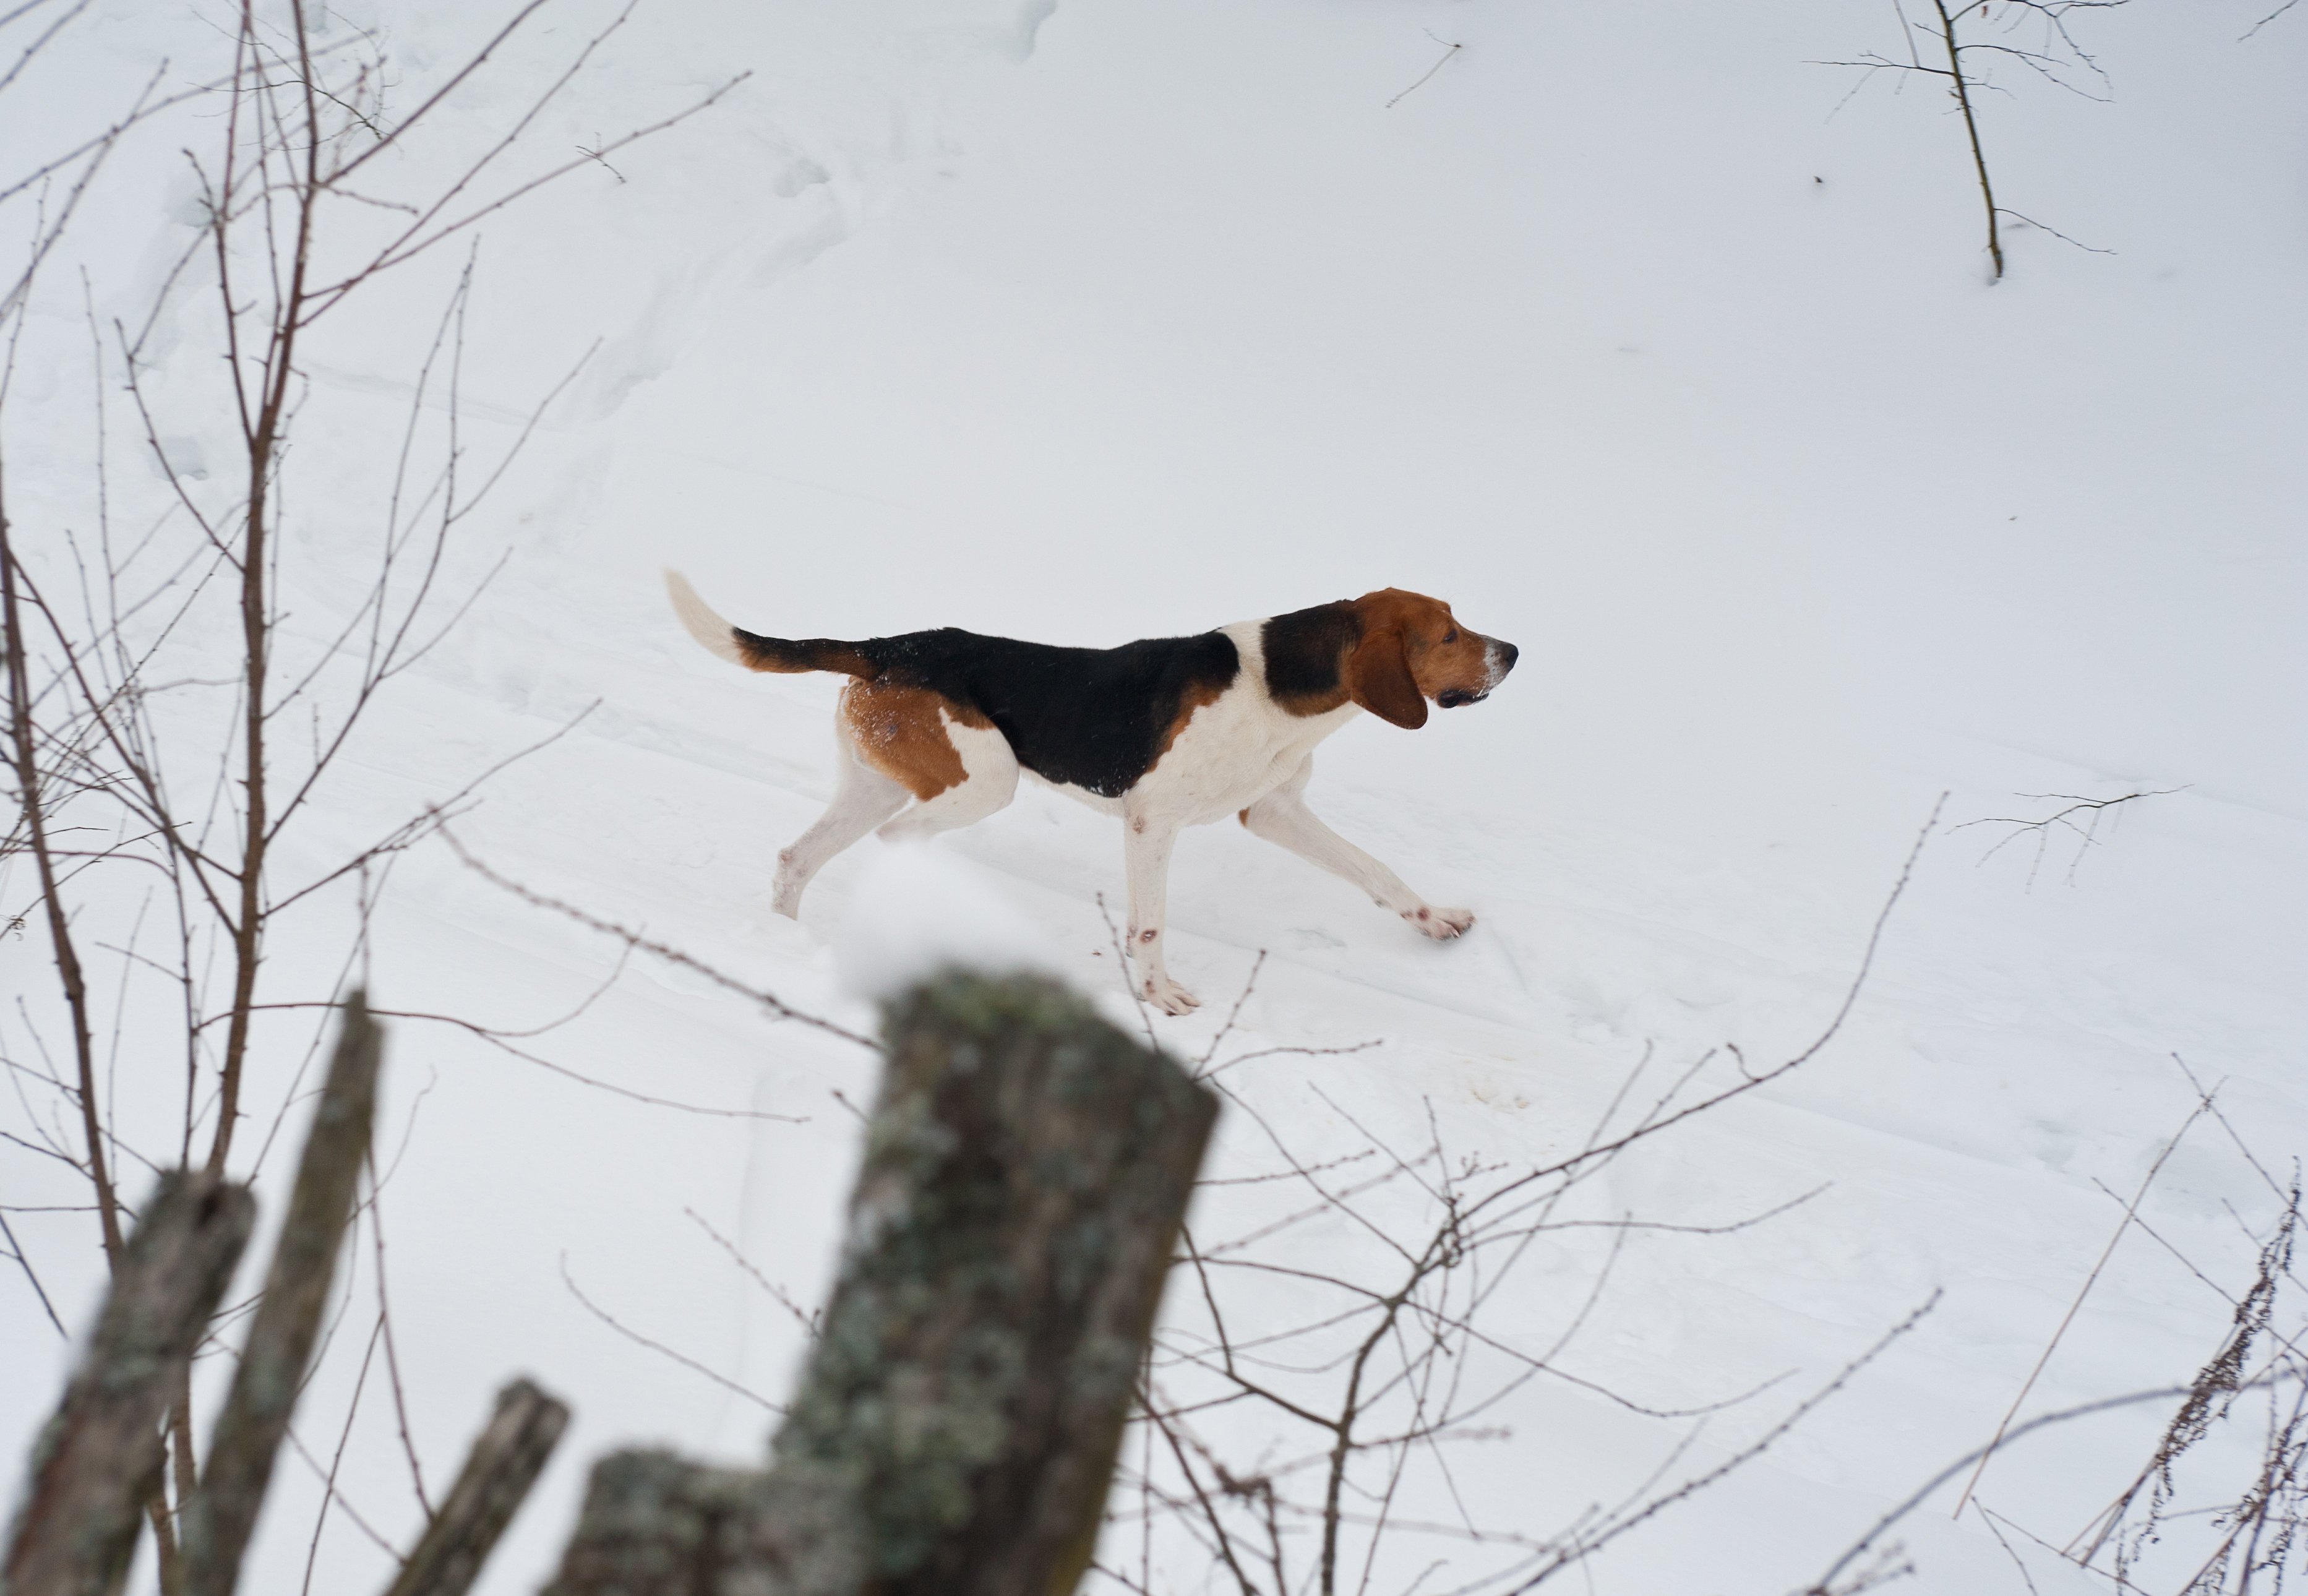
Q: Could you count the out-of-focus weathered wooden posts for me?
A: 5